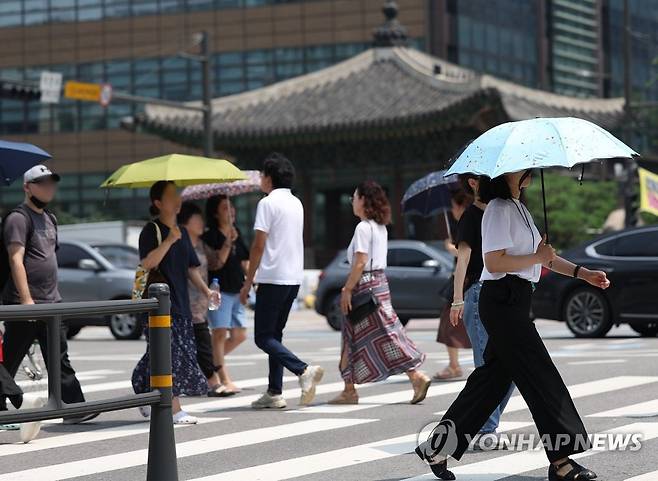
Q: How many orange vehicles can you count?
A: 0